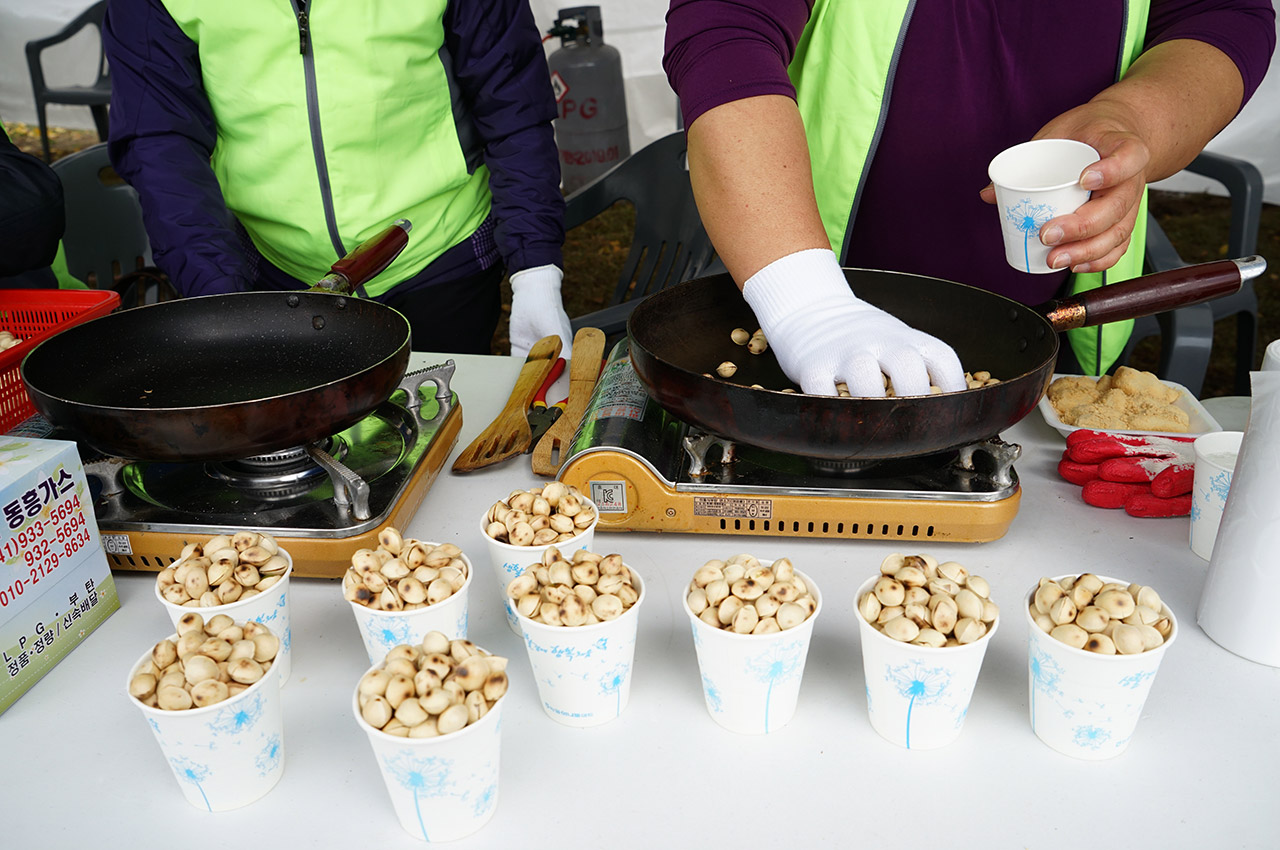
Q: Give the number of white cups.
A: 11